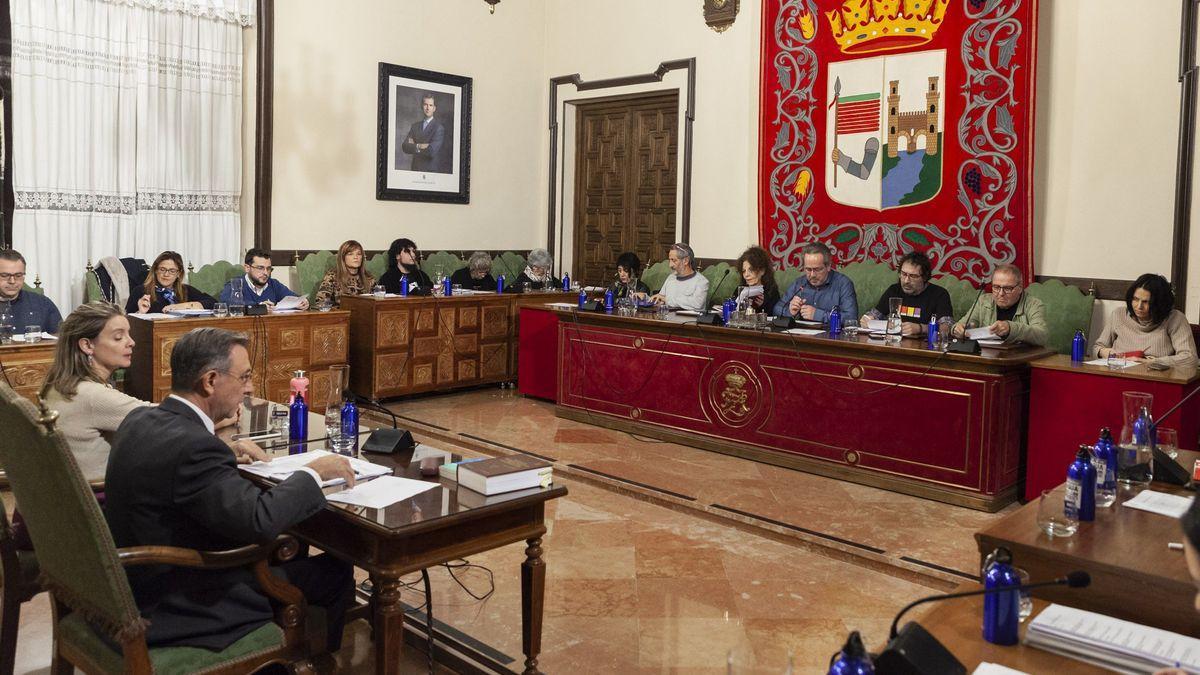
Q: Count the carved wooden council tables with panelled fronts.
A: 3